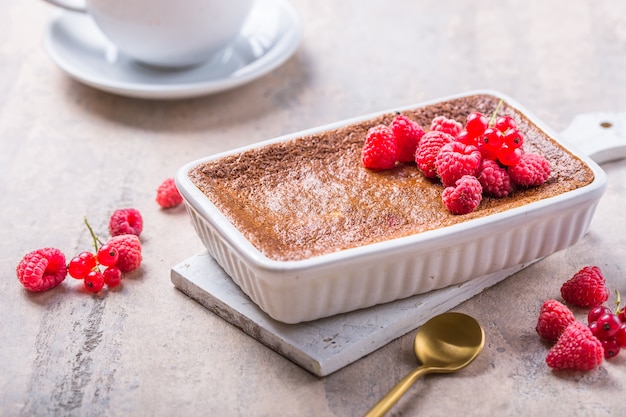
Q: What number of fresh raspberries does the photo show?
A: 15